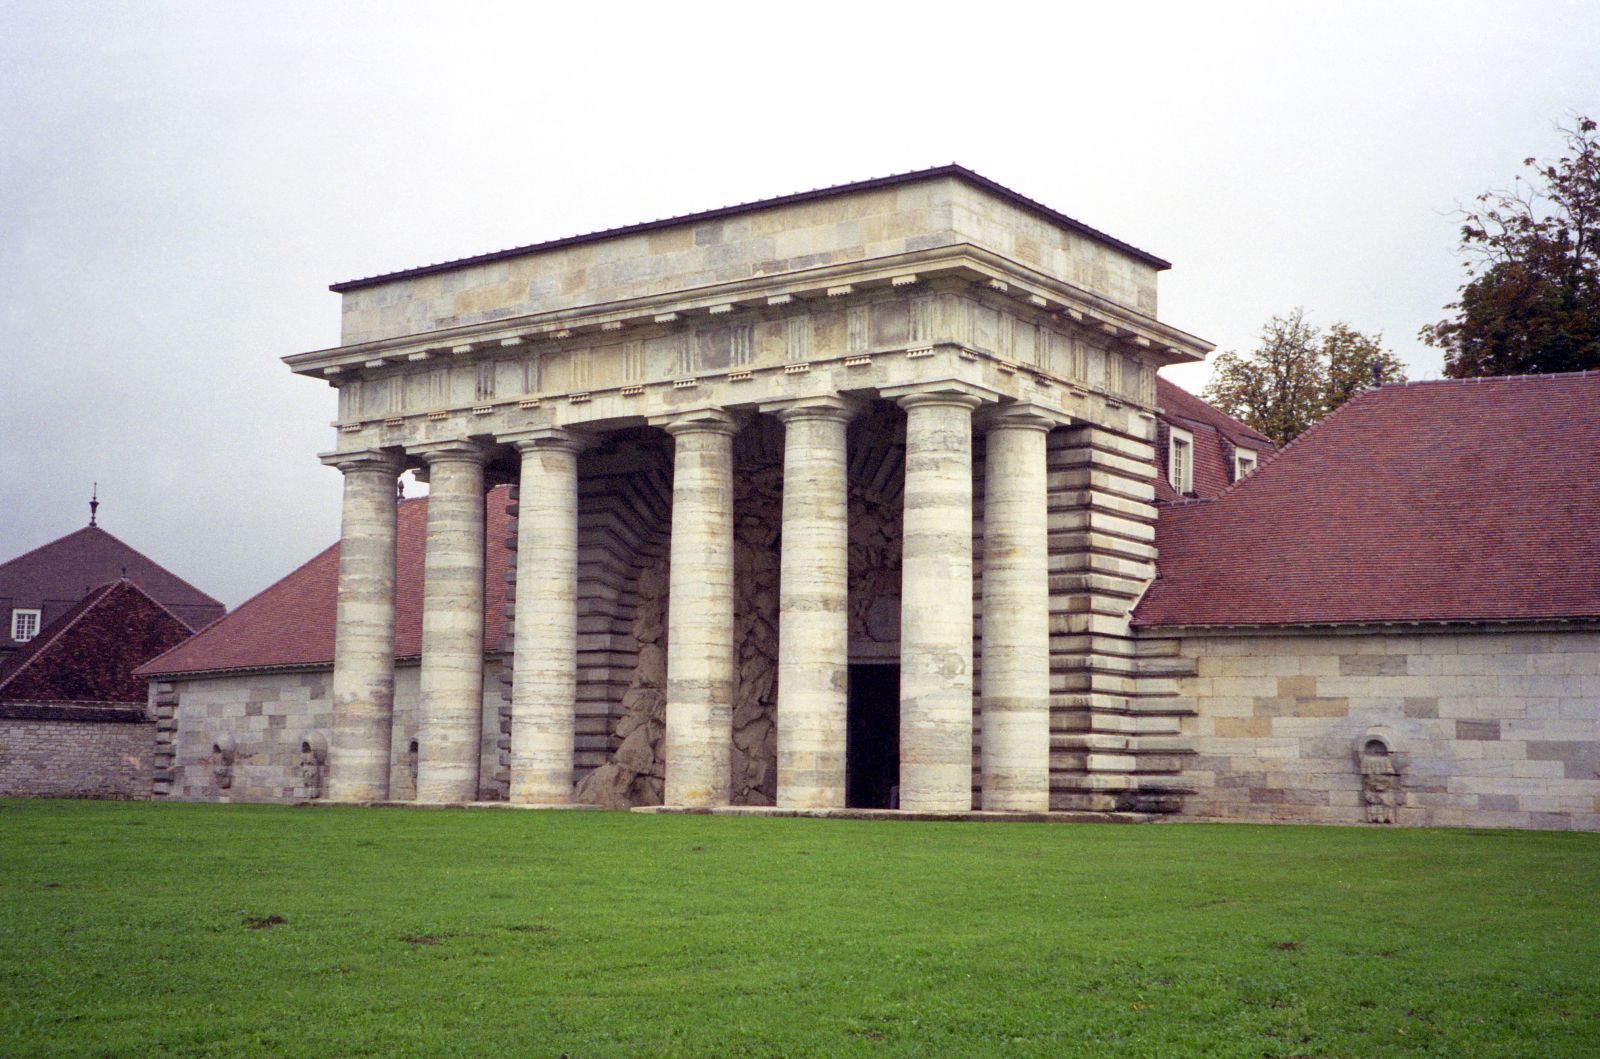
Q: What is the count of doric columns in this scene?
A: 7